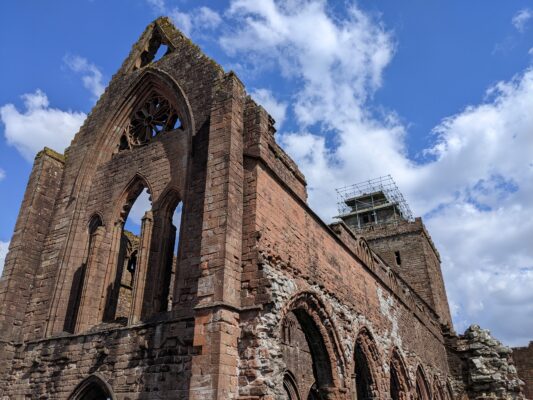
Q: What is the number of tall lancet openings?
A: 3